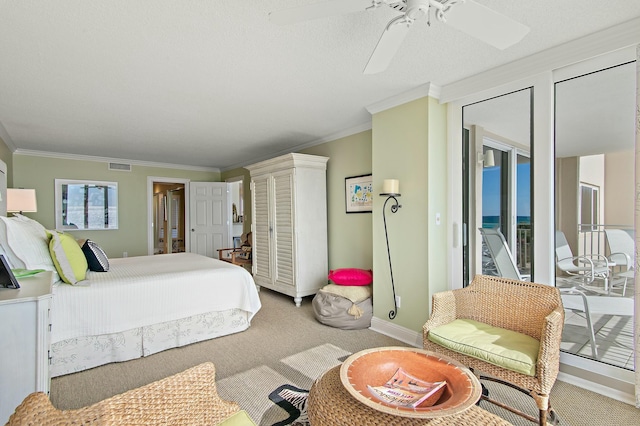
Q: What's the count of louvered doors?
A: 2